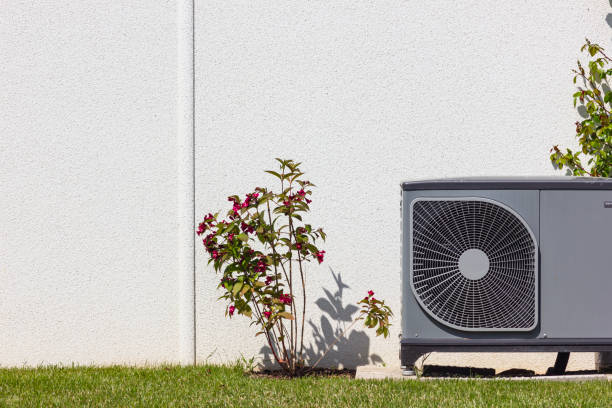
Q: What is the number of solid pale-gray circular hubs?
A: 1